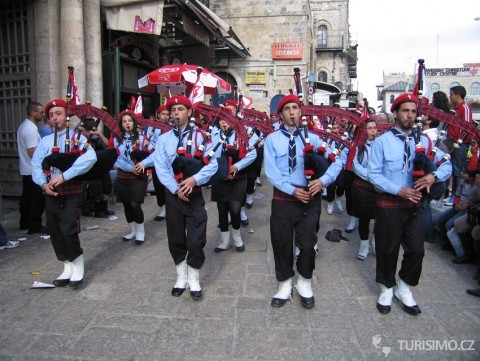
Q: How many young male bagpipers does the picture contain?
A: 4